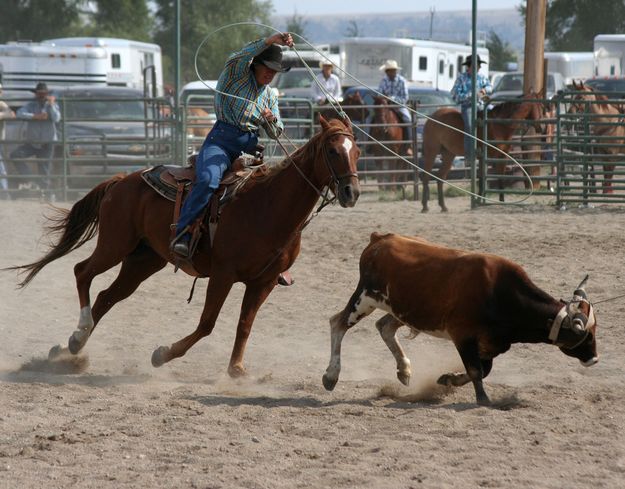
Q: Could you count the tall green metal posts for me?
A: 2